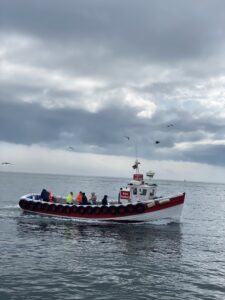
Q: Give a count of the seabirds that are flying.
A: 5